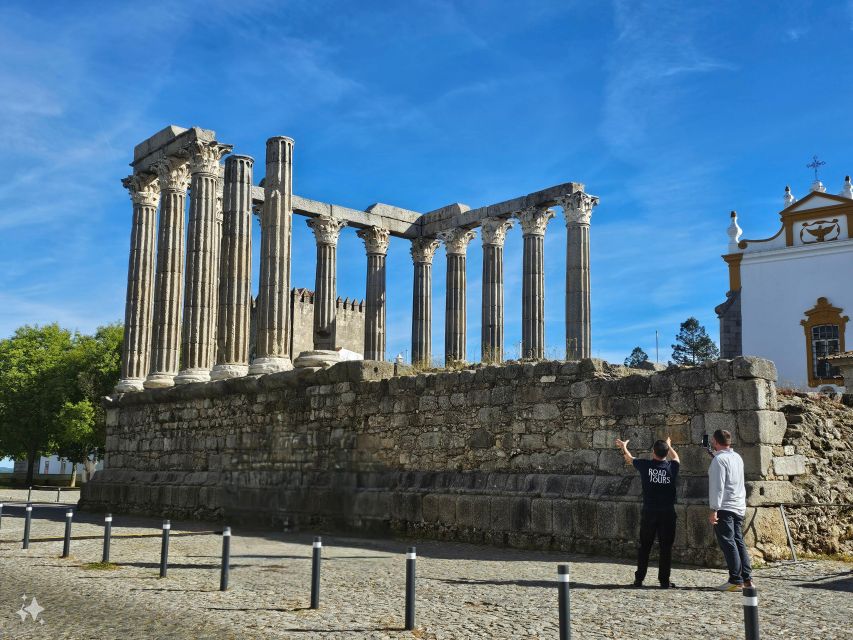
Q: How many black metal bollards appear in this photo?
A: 10